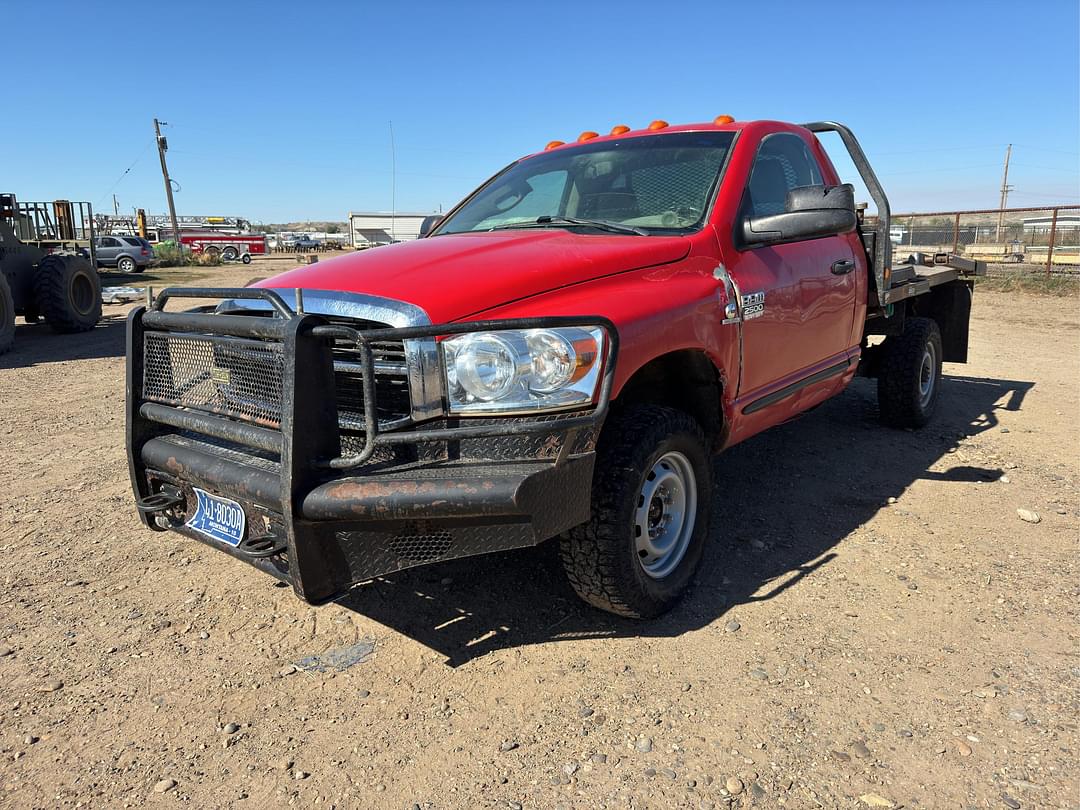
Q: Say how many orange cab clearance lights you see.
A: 5